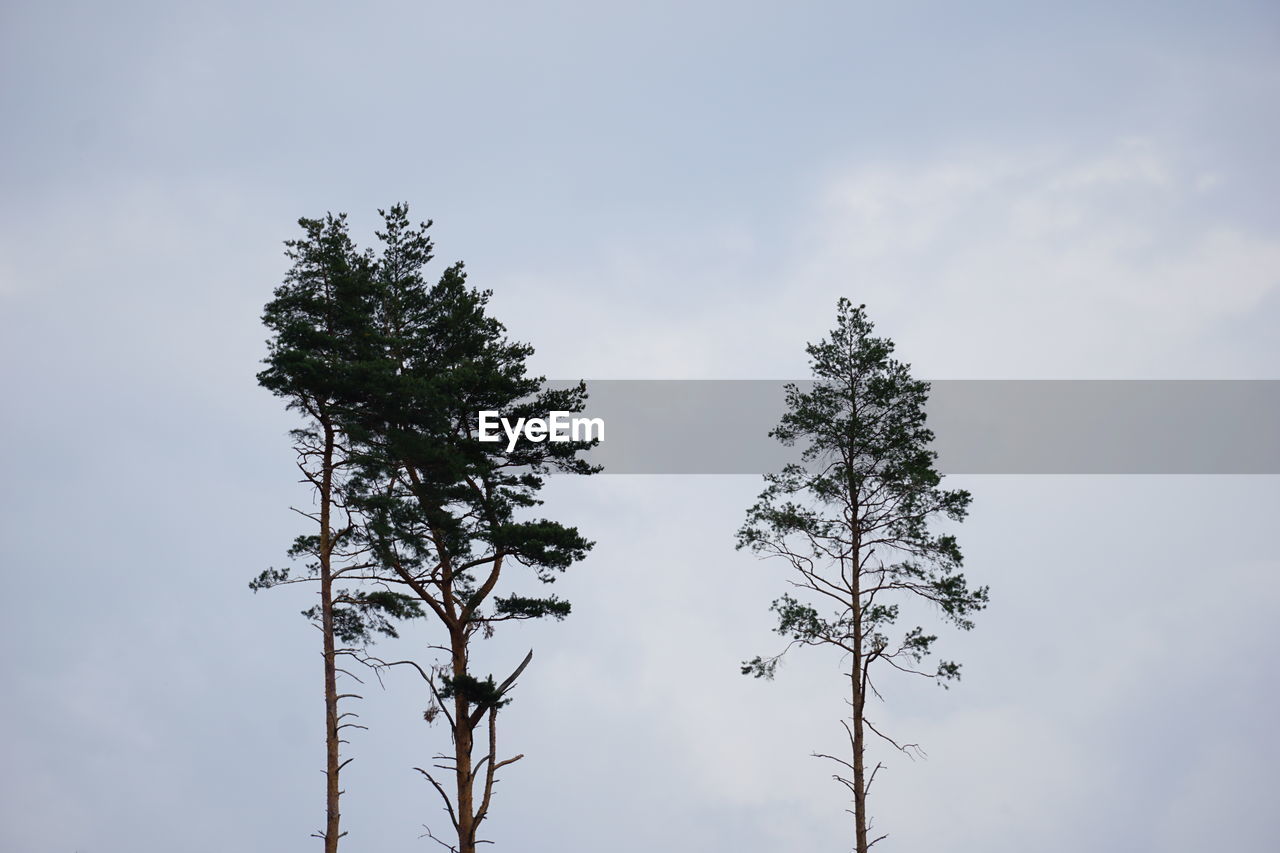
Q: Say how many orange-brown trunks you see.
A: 3